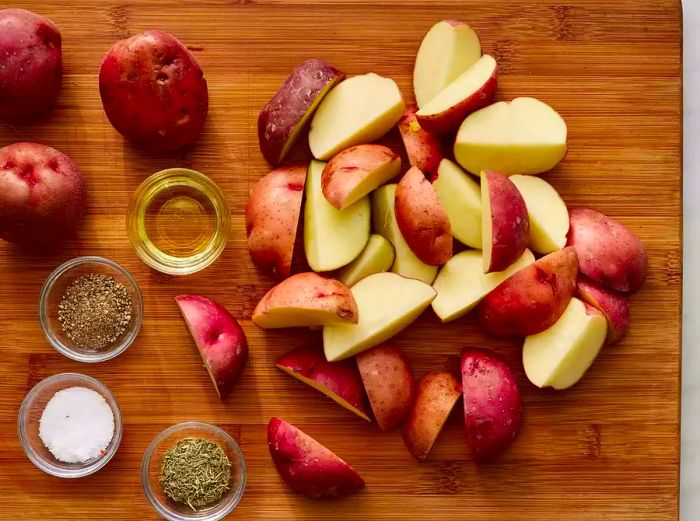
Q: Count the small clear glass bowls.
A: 4